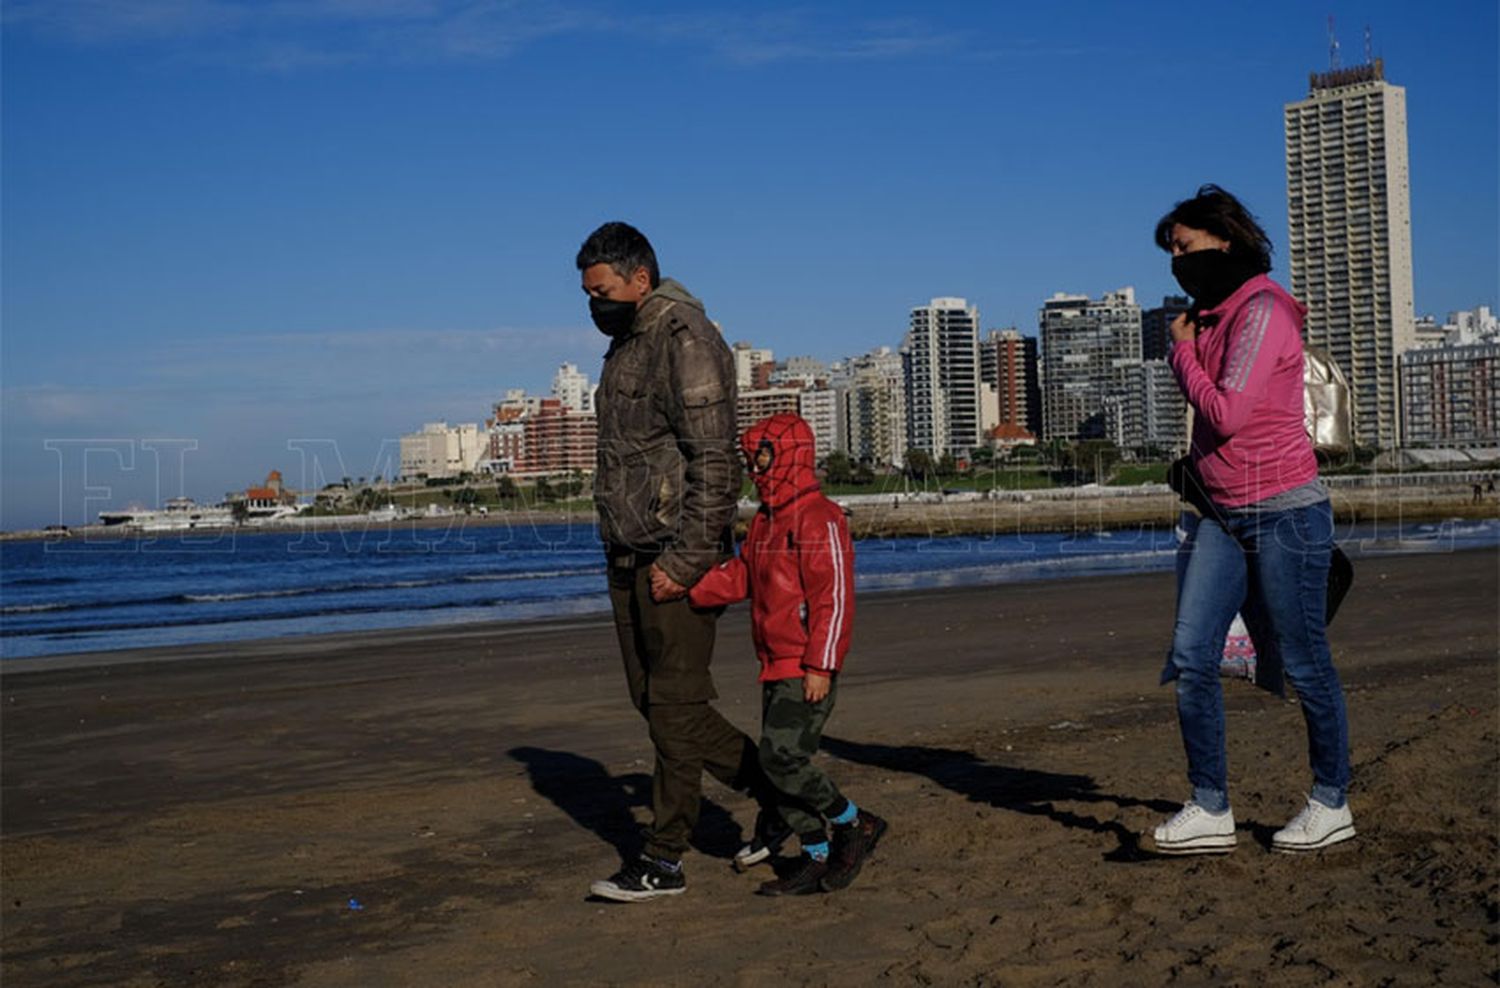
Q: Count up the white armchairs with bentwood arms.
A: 0